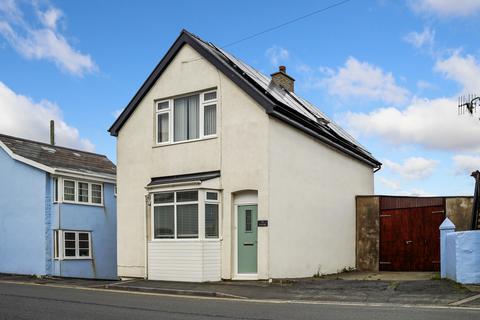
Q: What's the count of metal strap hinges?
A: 4